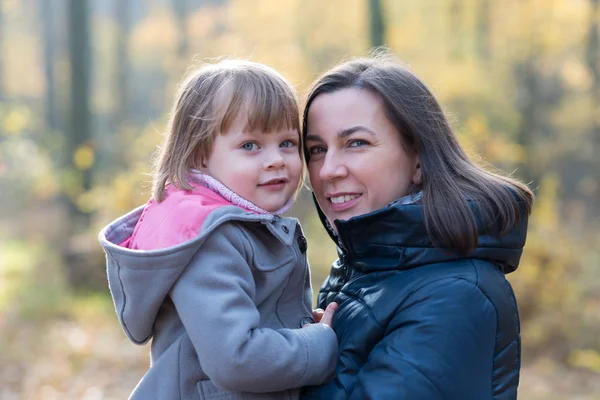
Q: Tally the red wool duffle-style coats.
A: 0